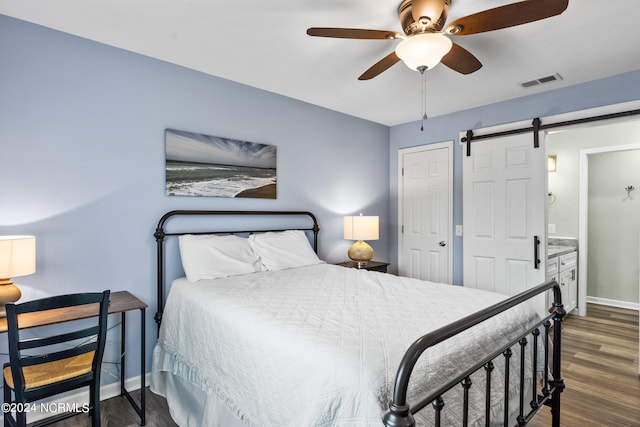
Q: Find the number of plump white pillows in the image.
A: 2